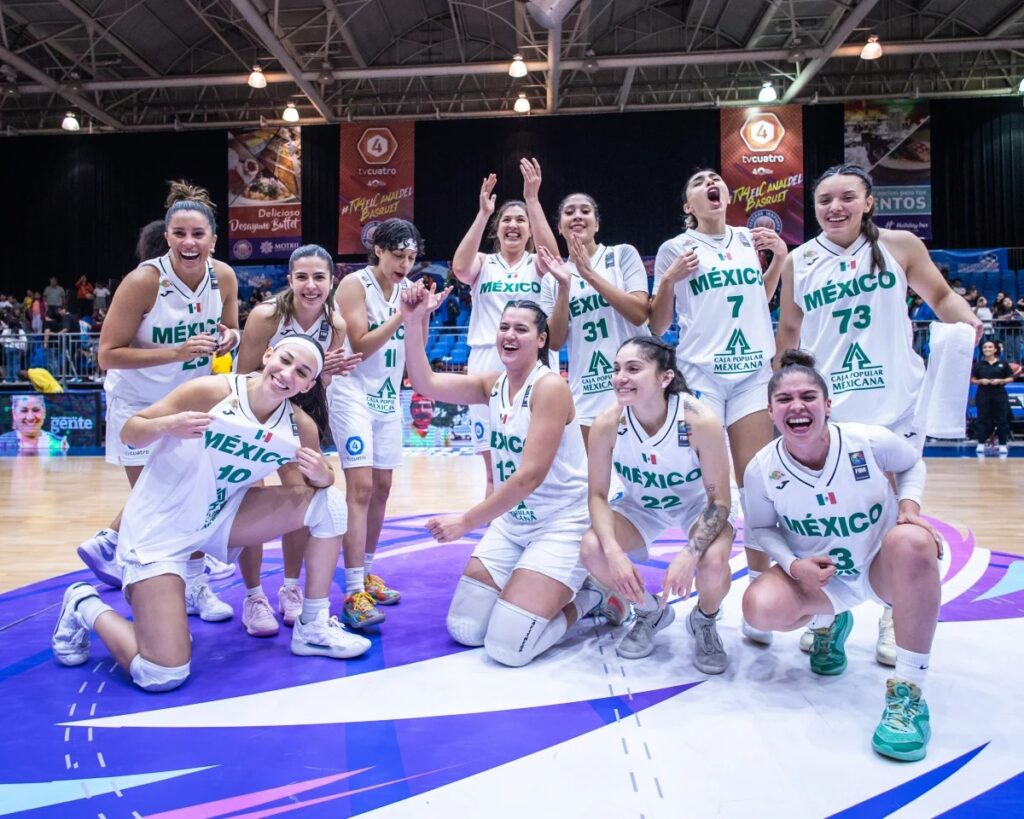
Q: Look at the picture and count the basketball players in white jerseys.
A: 11